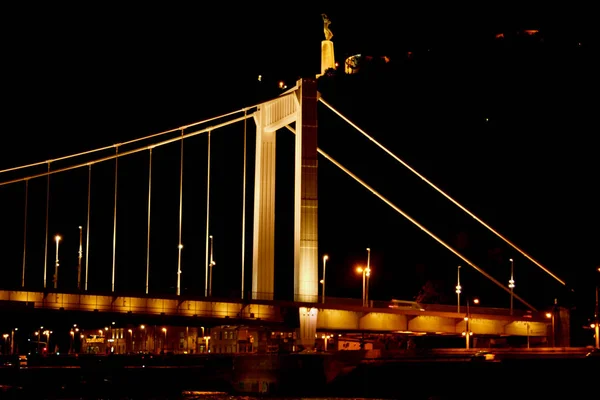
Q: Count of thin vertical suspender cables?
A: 8